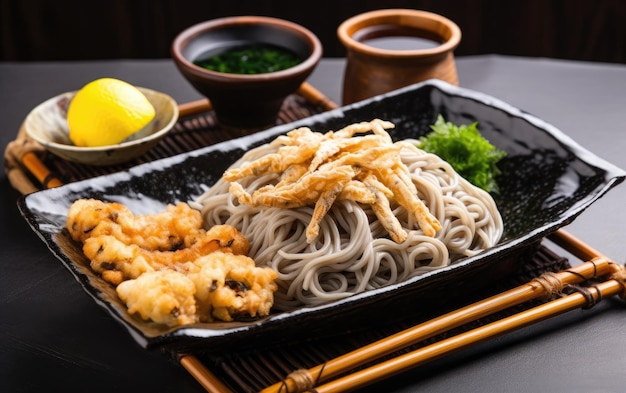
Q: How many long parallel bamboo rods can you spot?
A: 2